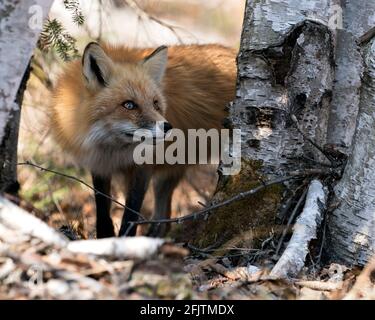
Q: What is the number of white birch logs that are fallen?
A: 3